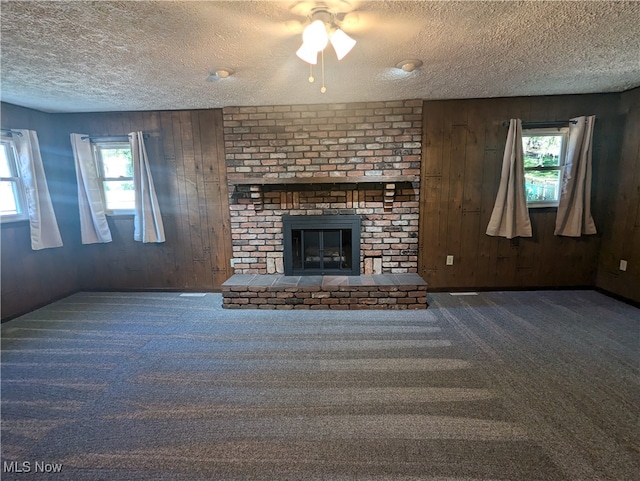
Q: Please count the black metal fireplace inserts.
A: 1